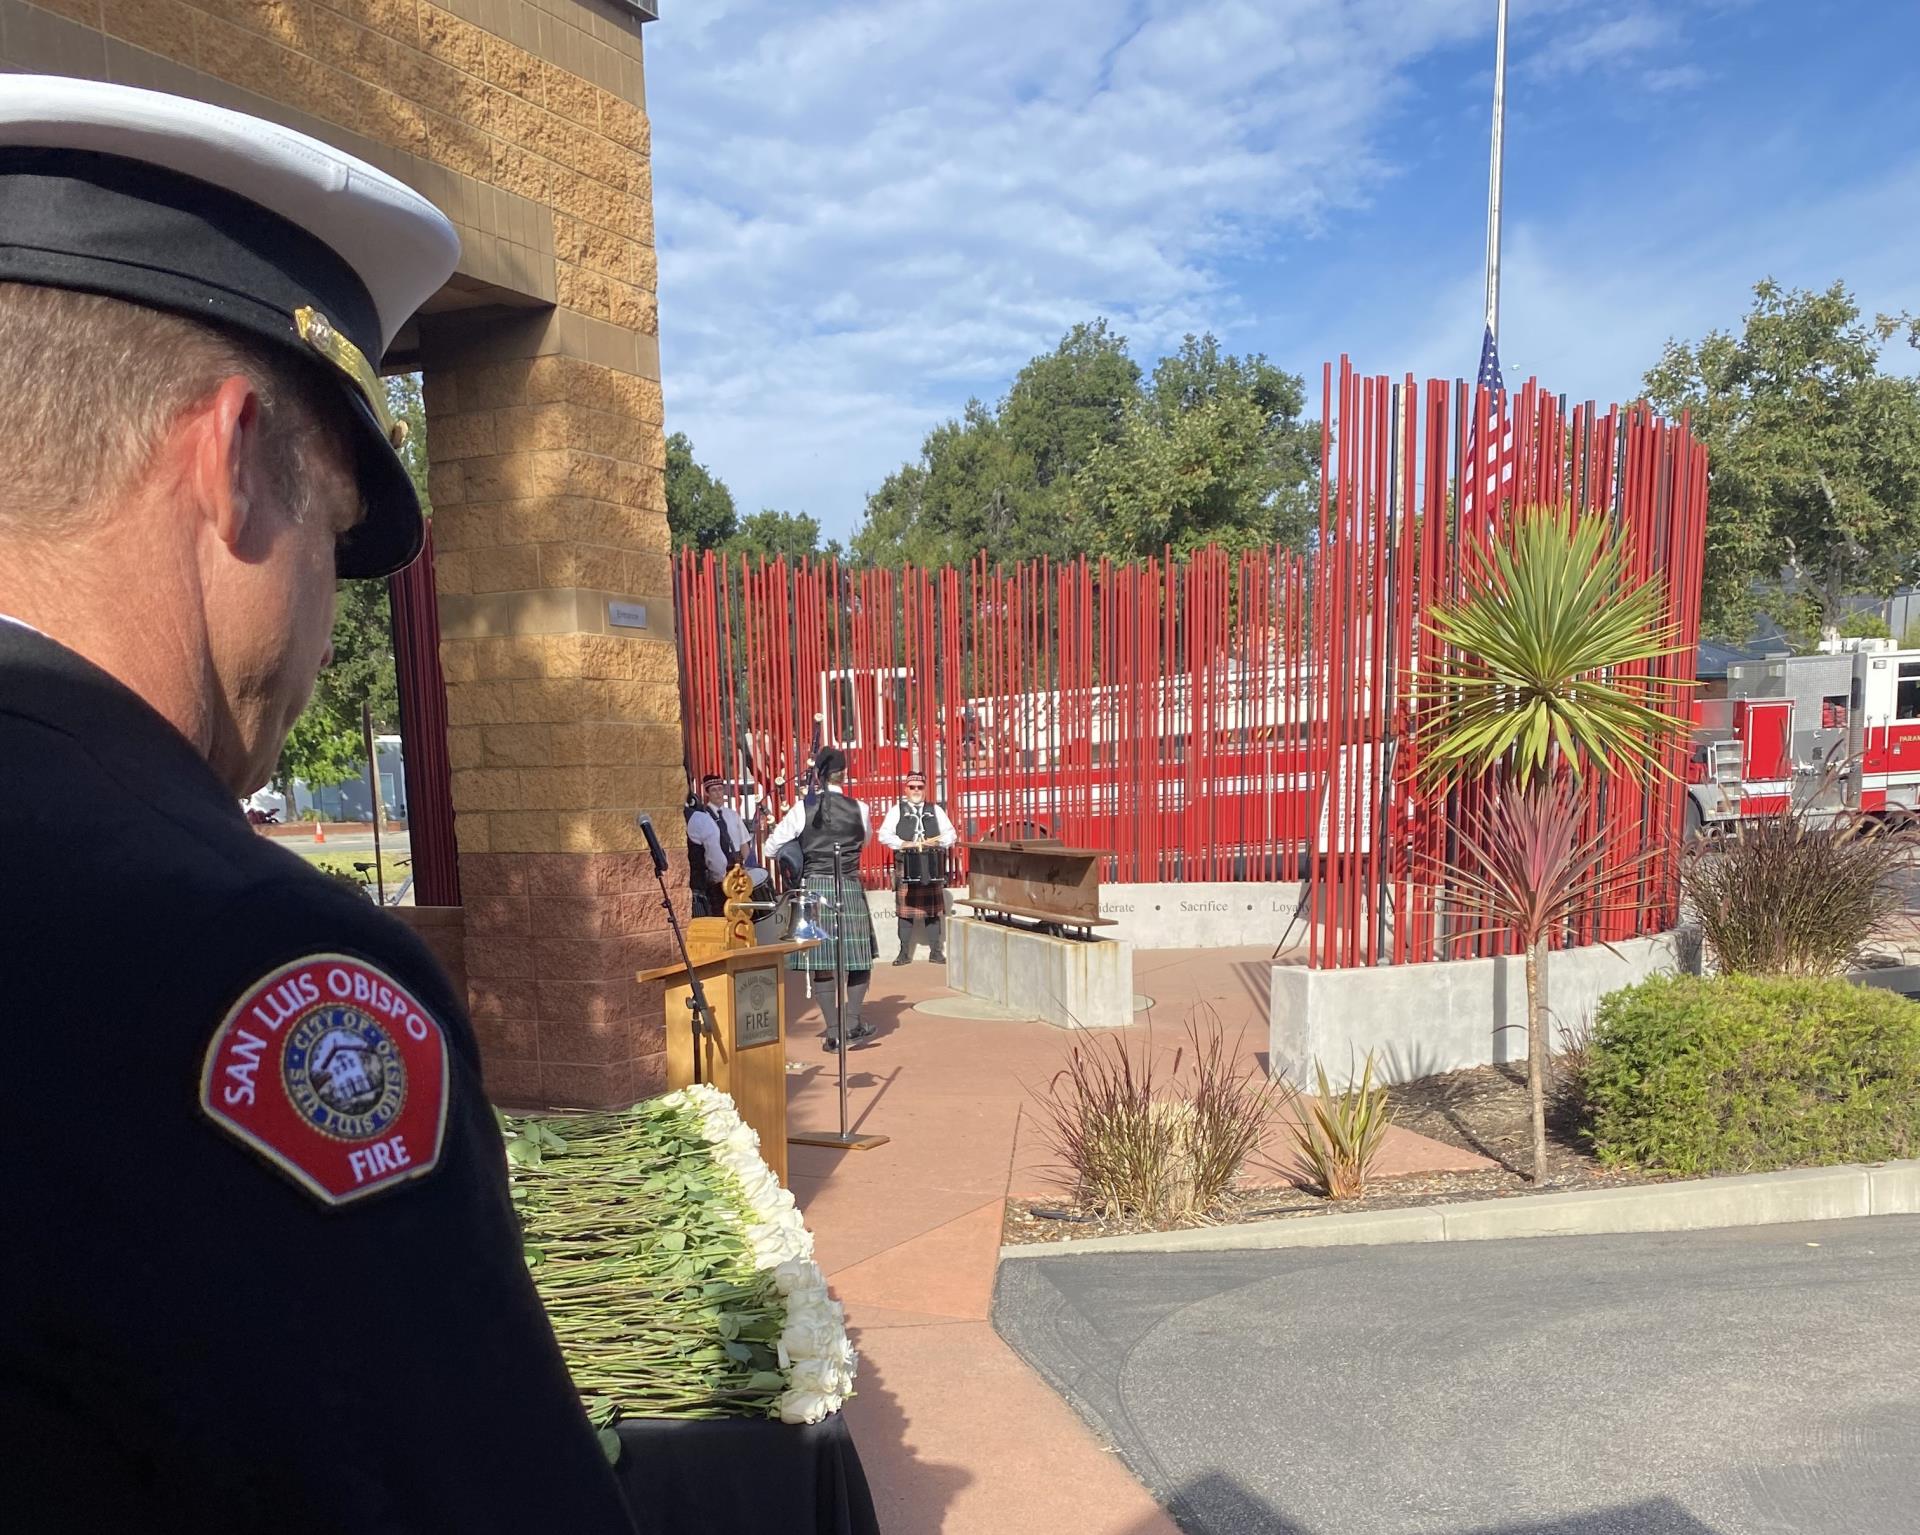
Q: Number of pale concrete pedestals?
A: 1